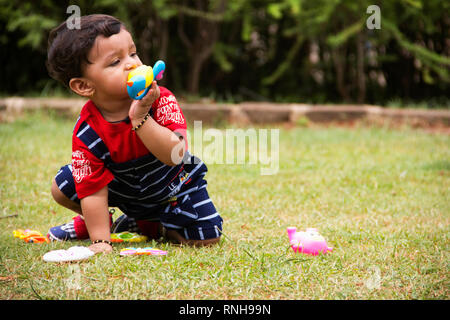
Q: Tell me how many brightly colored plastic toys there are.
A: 6